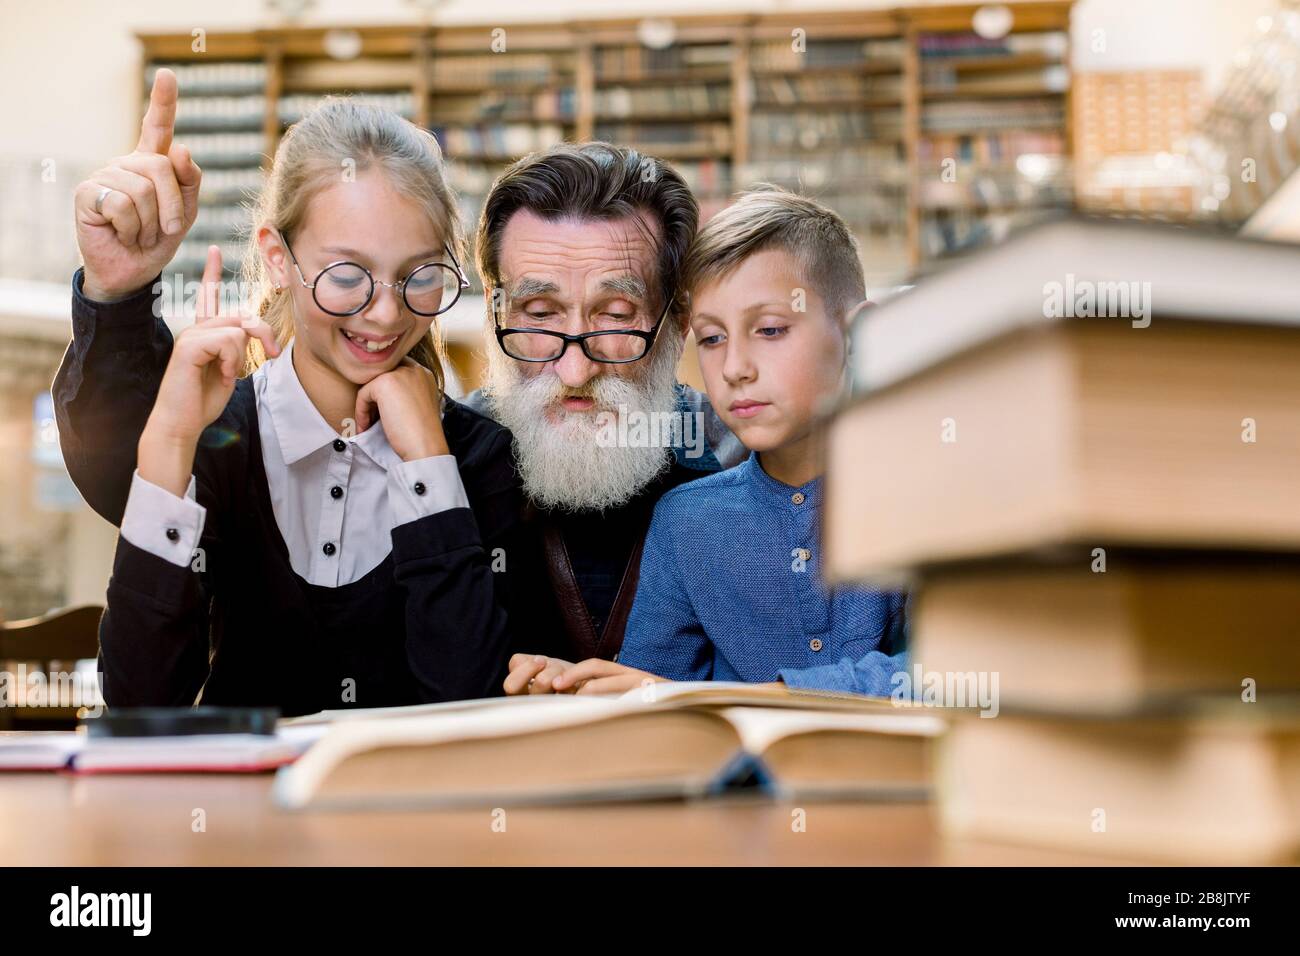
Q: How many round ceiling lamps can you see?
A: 3